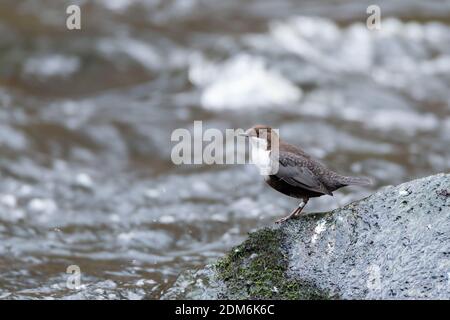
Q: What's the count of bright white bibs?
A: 1